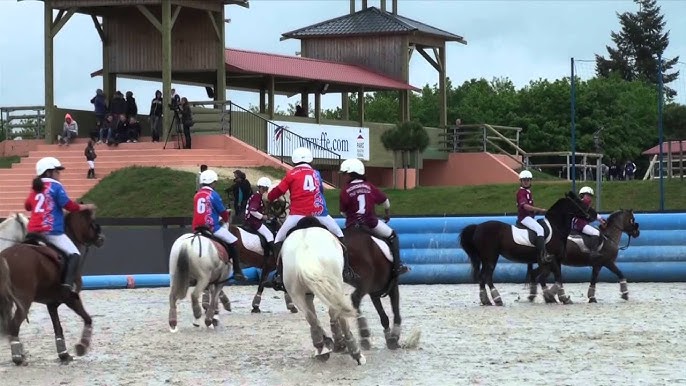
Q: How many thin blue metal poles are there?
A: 2